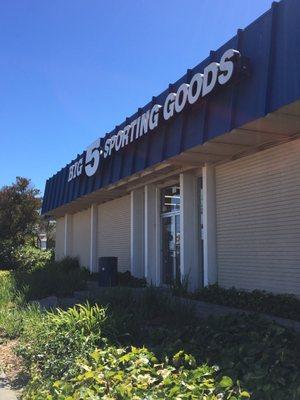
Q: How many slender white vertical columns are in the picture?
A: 6